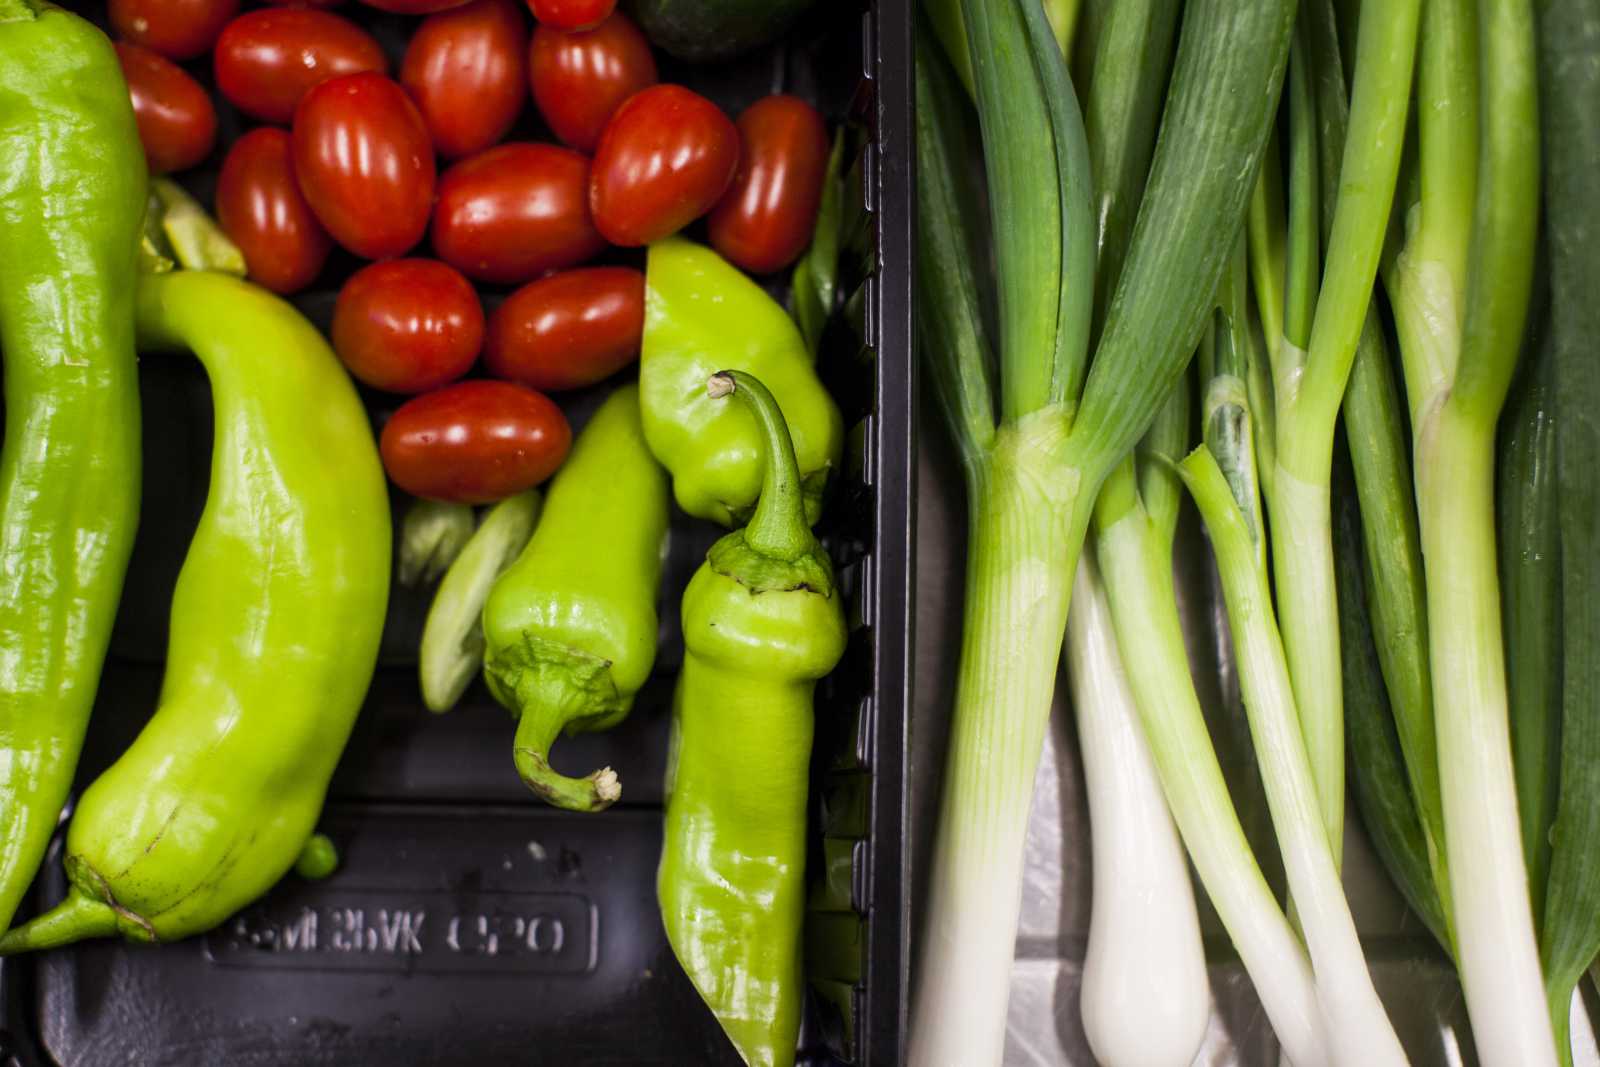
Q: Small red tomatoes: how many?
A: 15